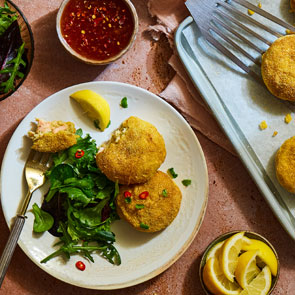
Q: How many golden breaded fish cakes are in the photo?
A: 4